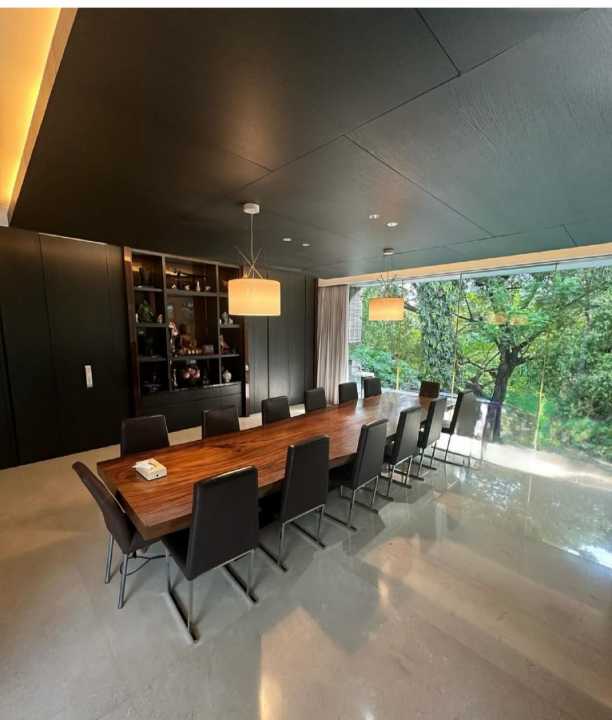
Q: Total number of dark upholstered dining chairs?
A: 14